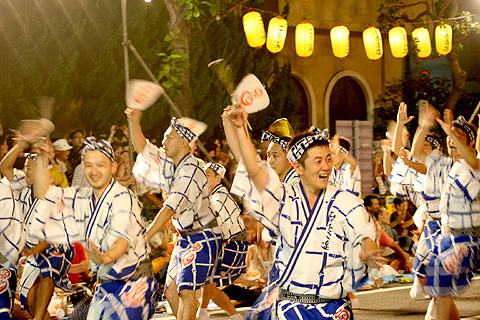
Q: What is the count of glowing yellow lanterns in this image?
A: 8